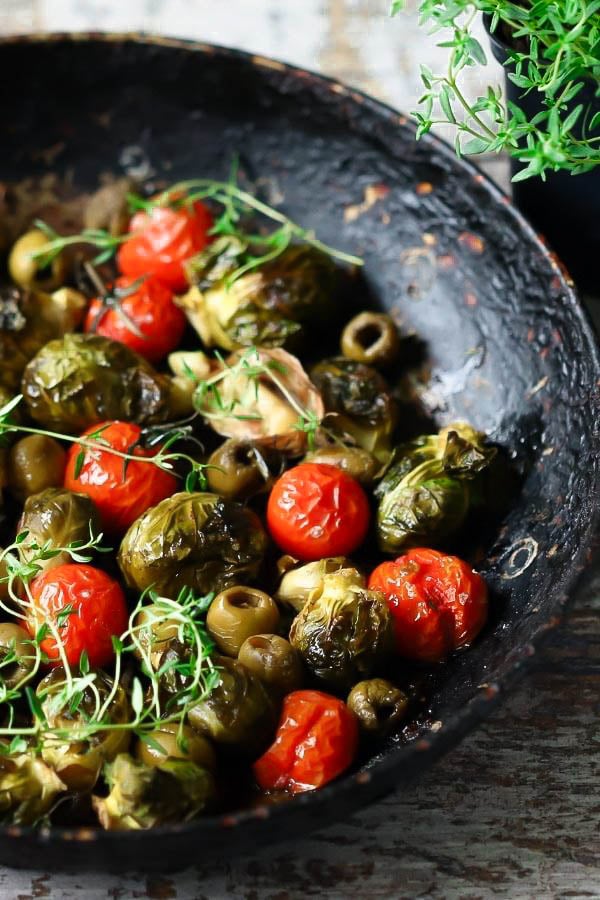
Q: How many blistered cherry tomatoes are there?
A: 7